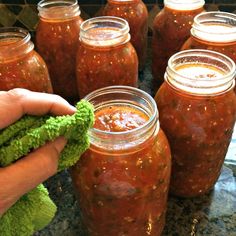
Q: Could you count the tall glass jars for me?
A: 8